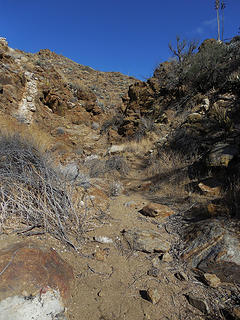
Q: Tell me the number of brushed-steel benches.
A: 0